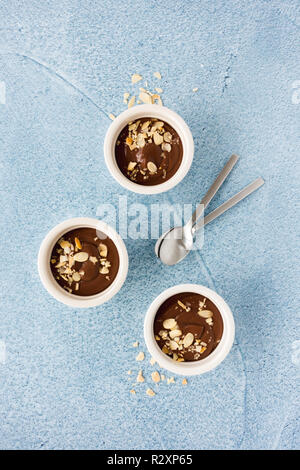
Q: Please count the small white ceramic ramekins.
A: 3